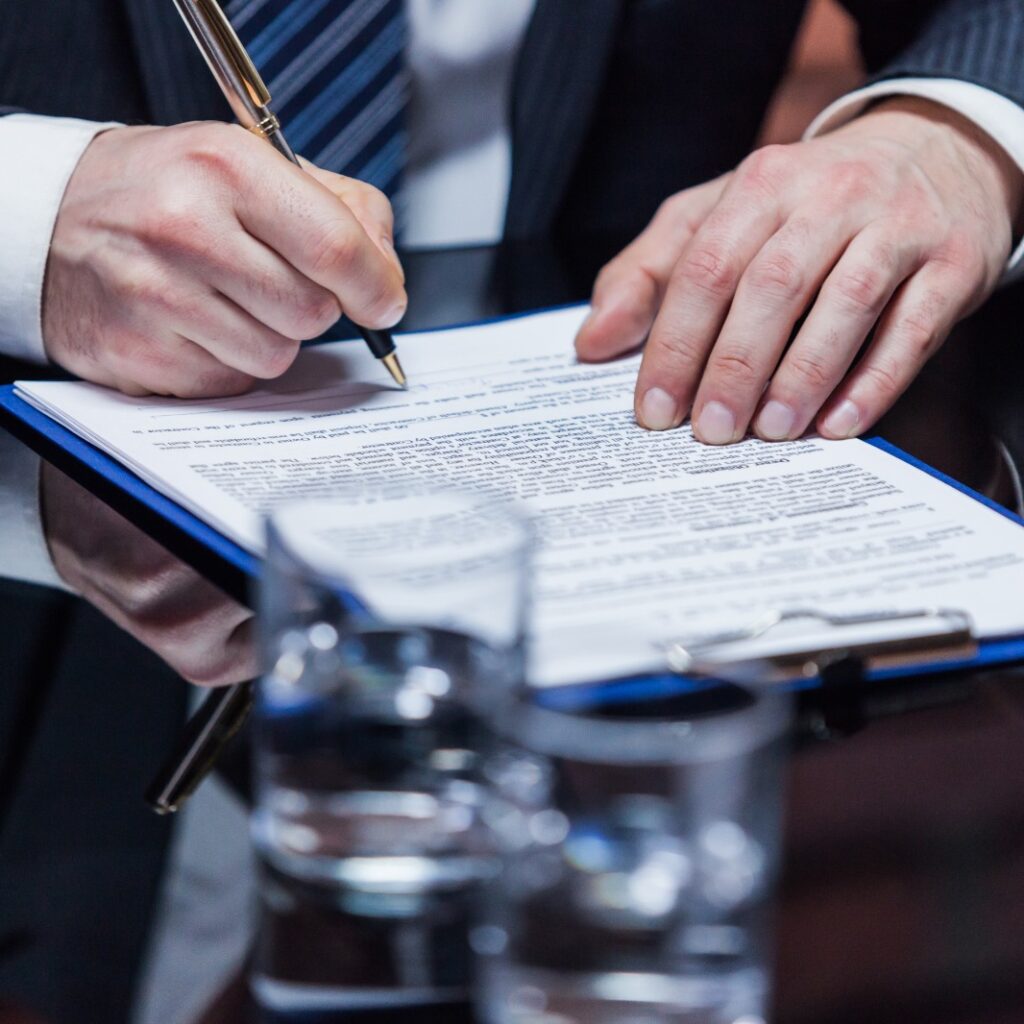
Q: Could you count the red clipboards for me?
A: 0